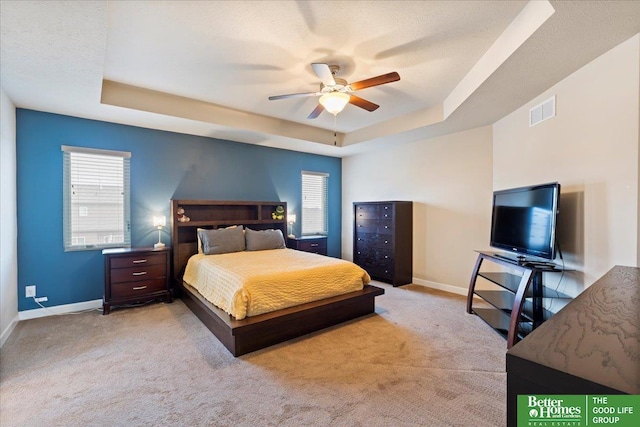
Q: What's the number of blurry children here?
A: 0